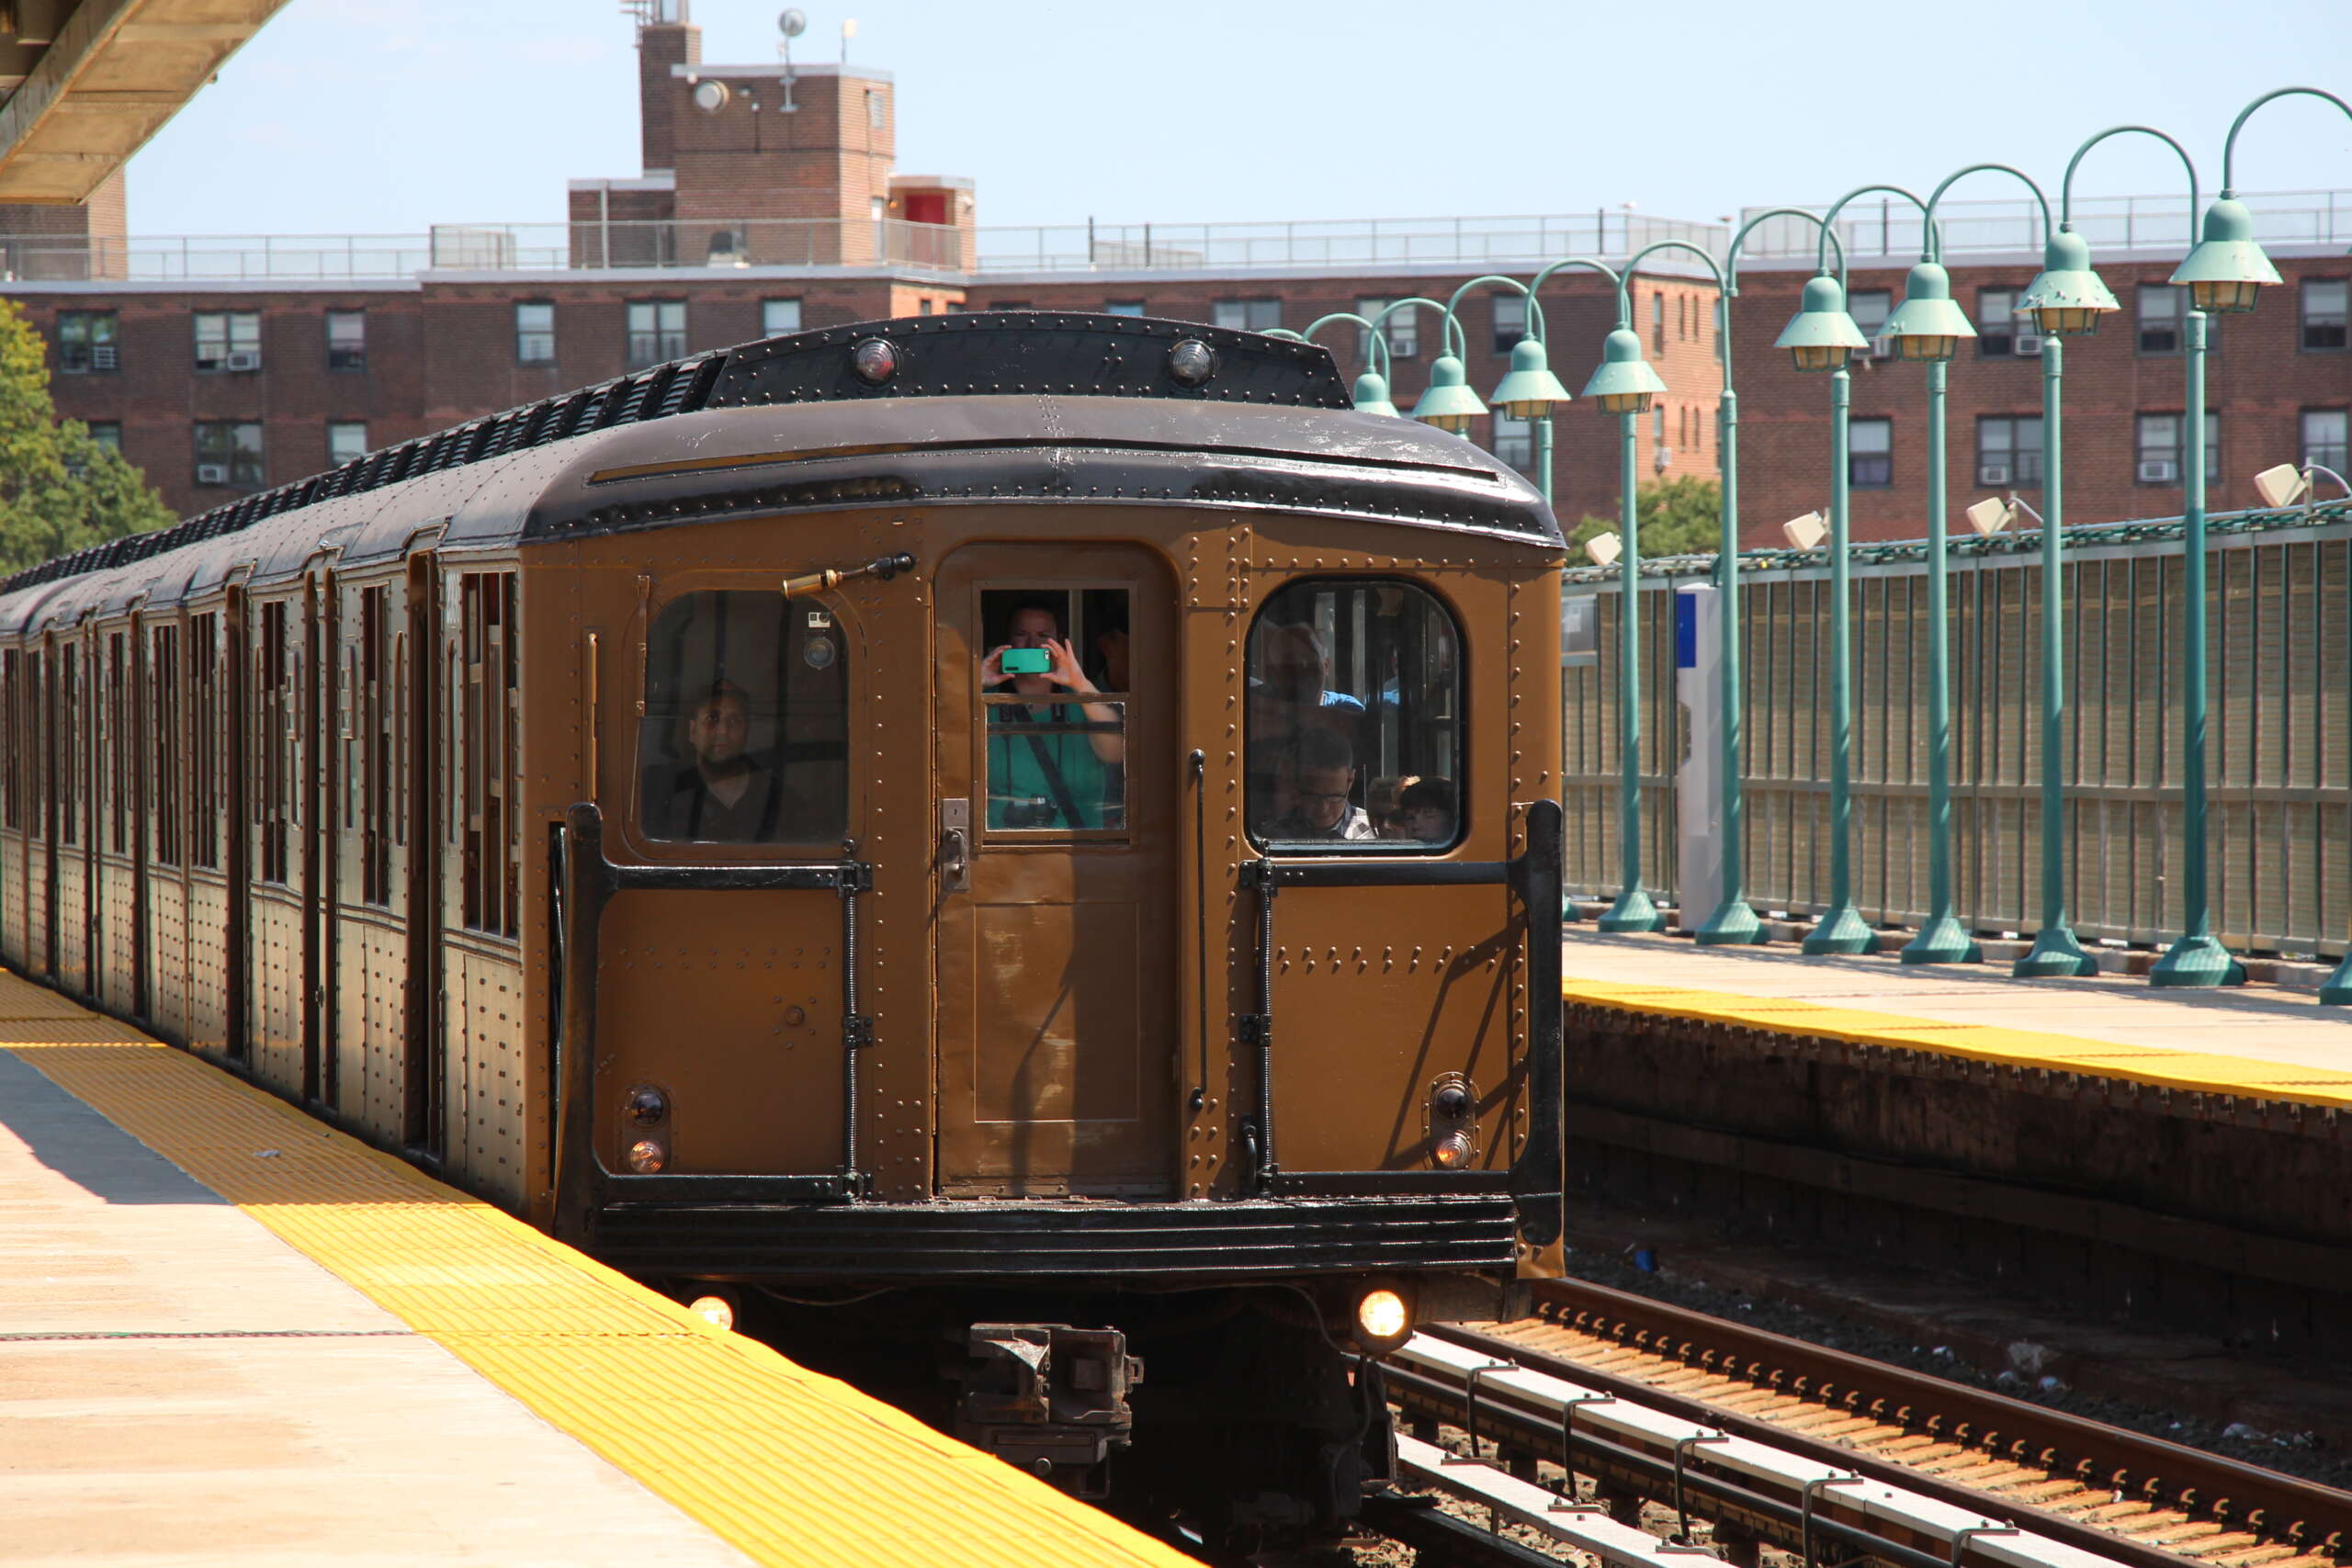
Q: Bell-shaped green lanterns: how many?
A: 8